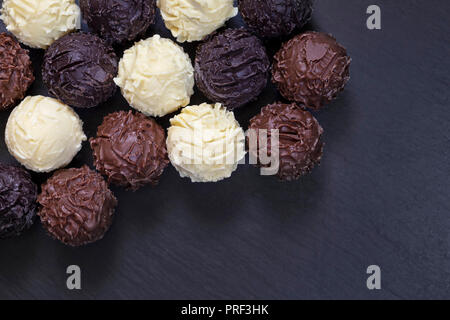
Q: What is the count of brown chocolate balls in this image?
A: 5